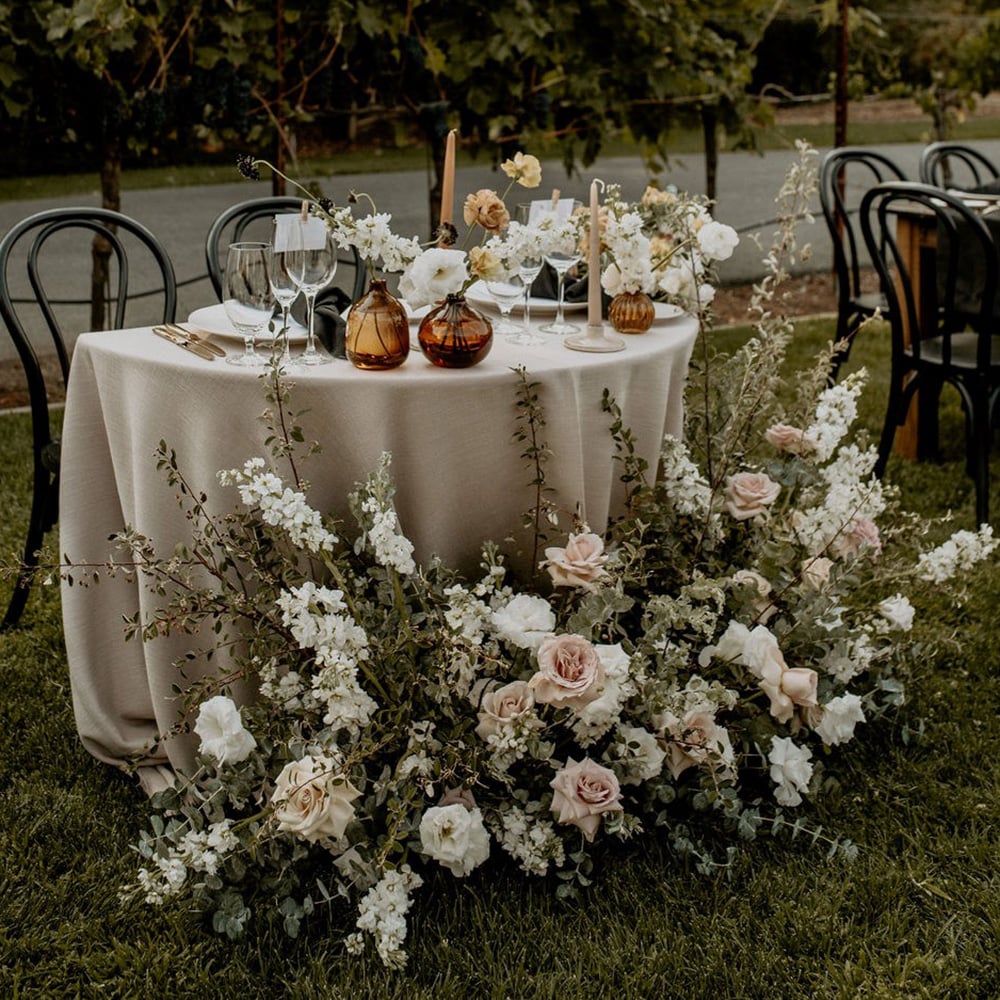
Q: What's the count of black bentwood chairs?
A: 5